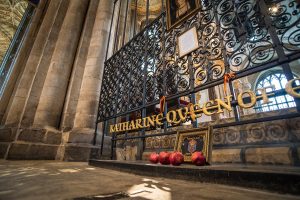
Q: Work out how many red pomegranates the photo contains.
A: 4